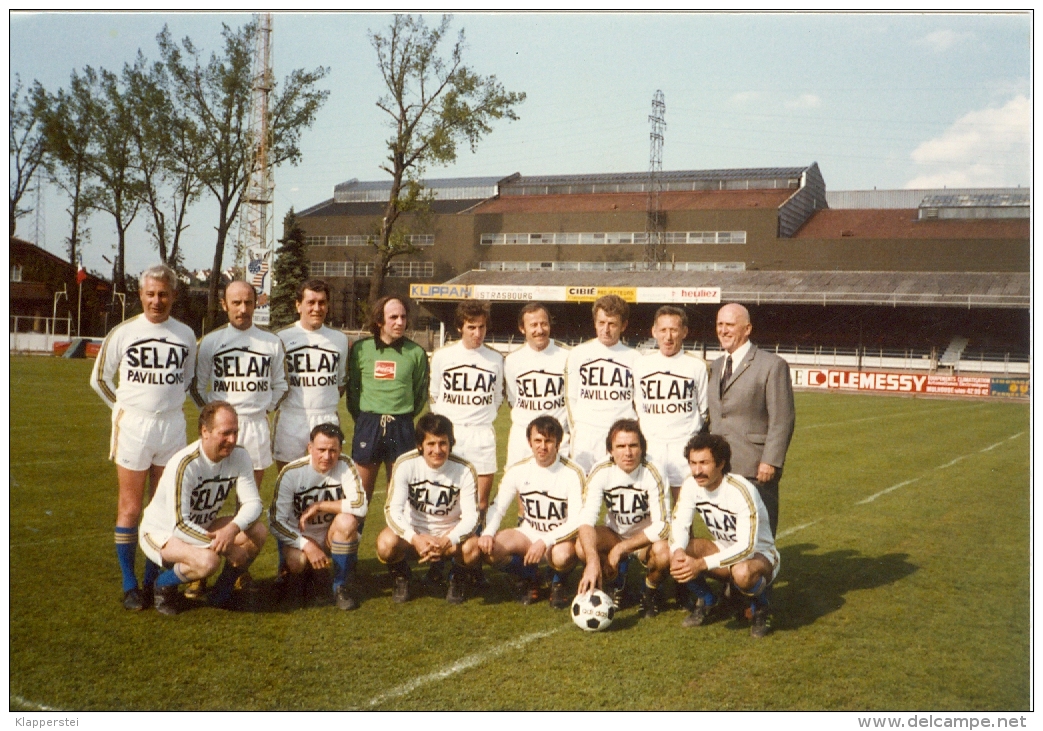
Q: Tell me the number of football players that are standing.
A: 8